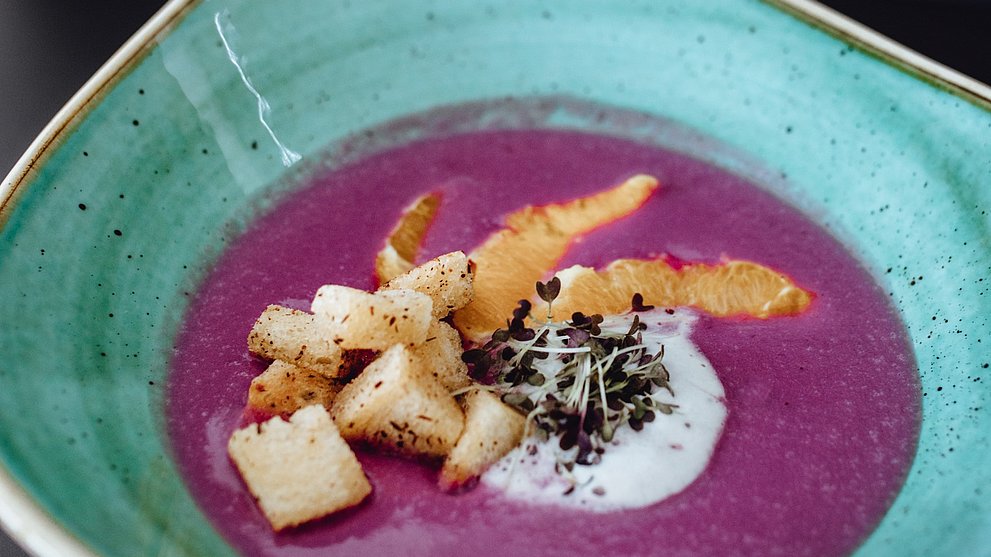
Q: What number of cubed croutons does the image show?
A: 8